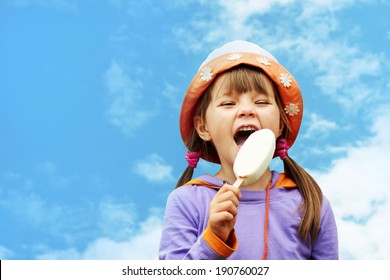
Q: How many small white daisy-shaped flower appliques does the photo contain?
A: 5